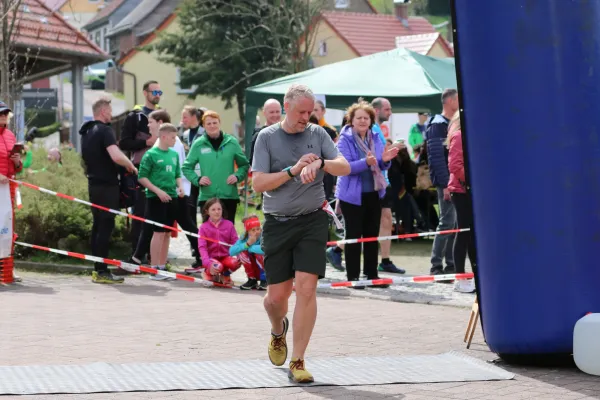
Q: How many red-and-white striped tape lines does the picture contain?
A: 2